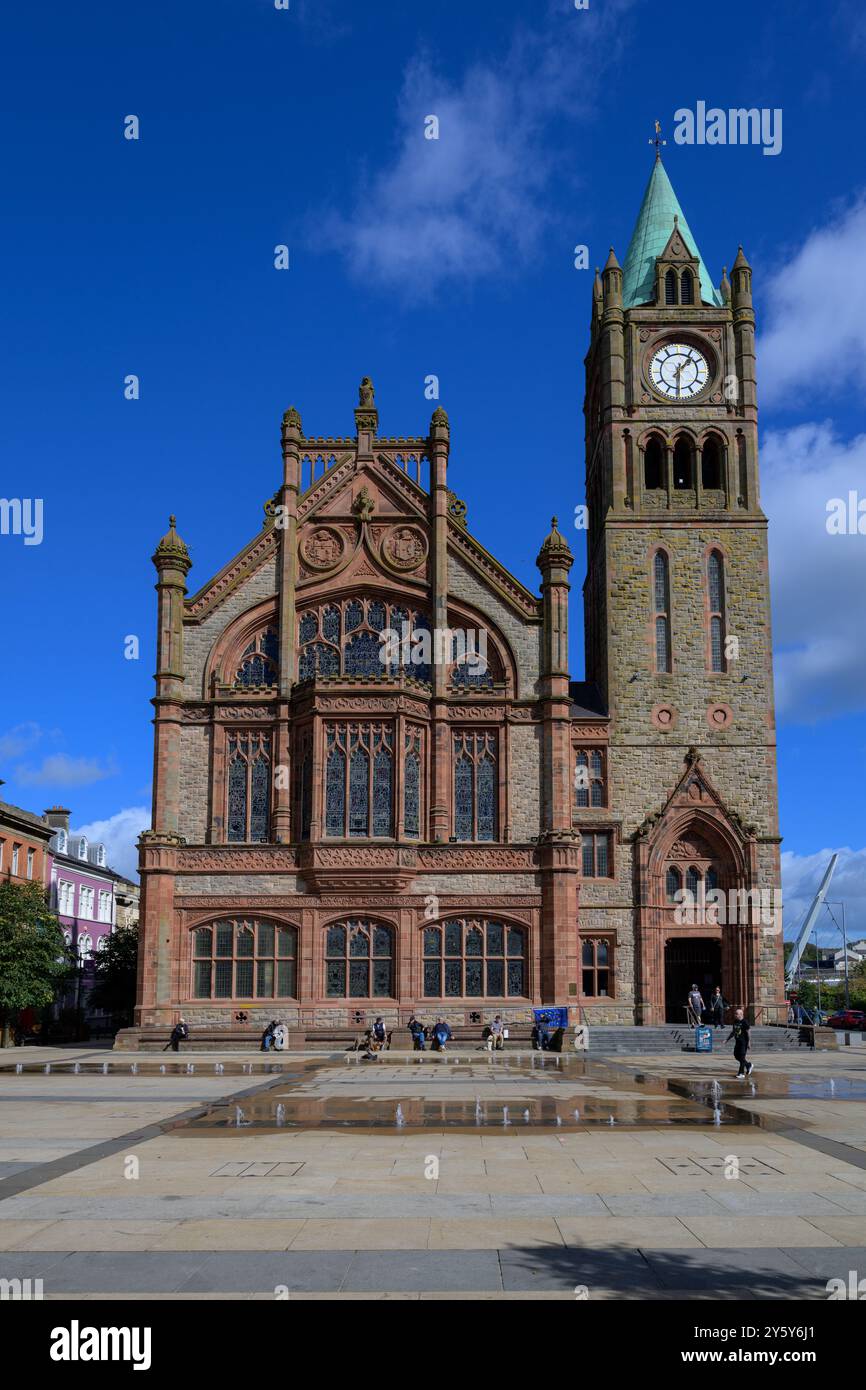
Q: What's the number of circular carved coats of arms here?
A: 2